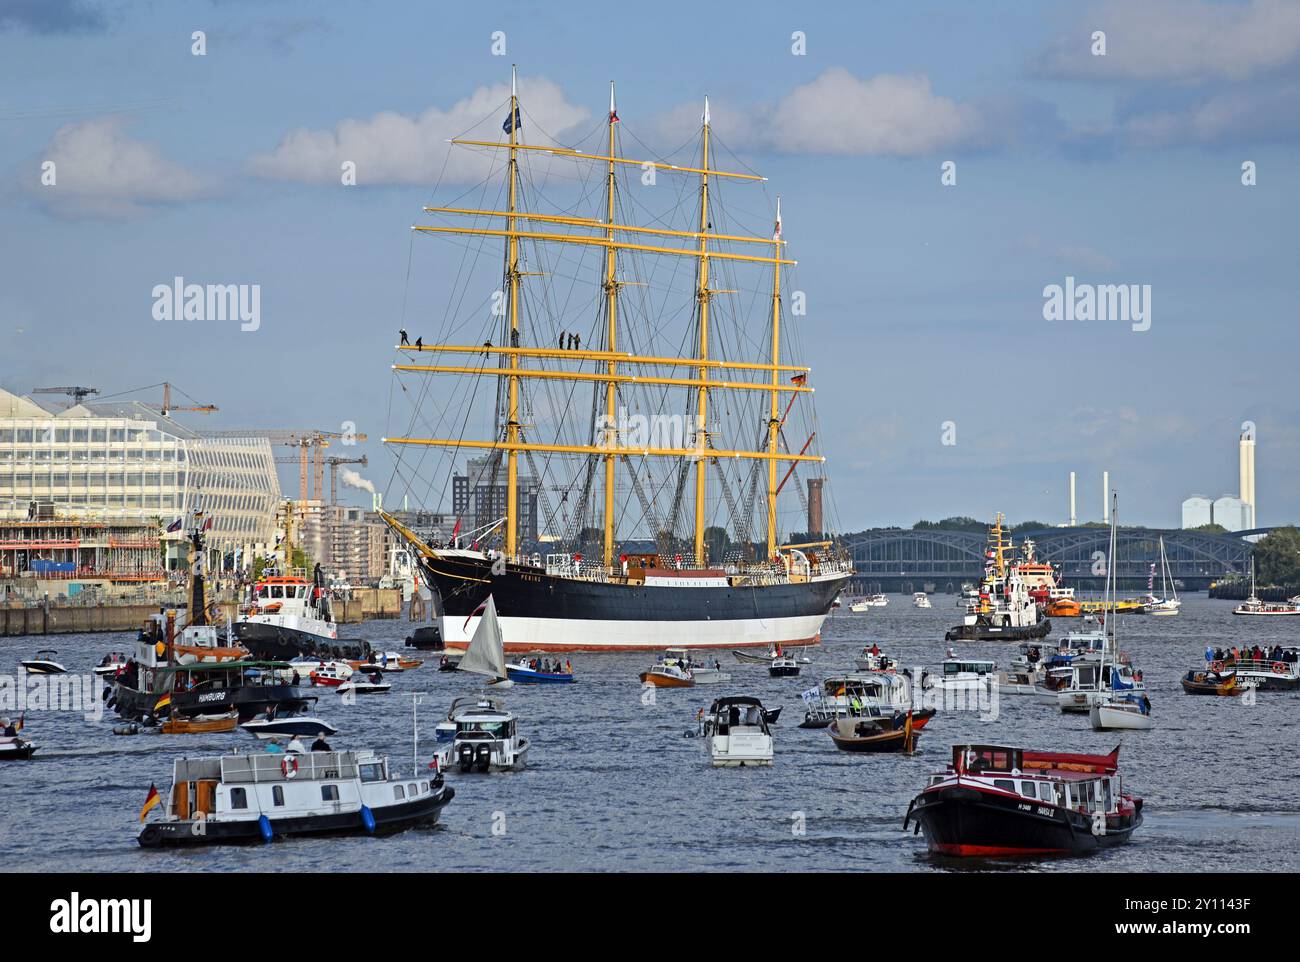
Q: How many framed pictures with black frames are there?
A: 0